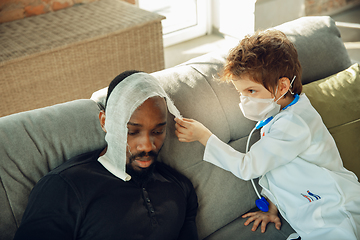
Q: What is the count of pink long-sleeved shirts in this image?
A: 0